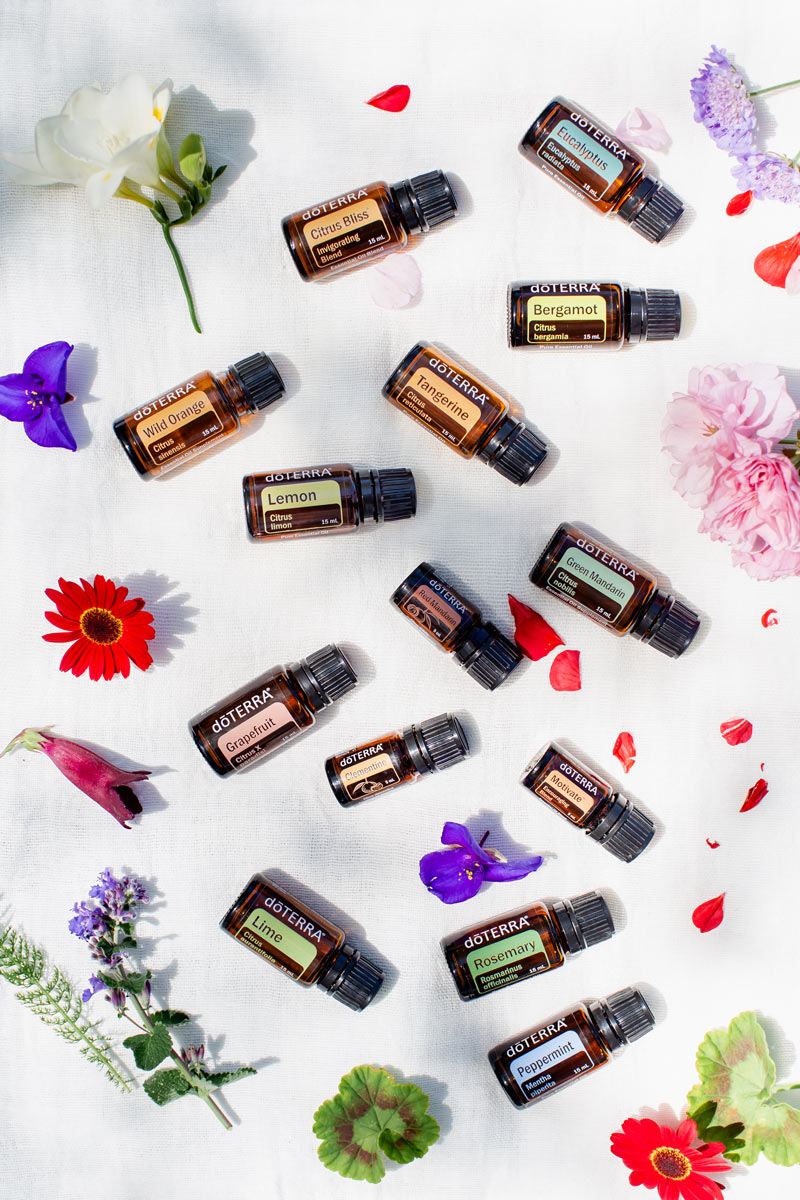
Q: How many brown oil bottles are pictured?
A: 14